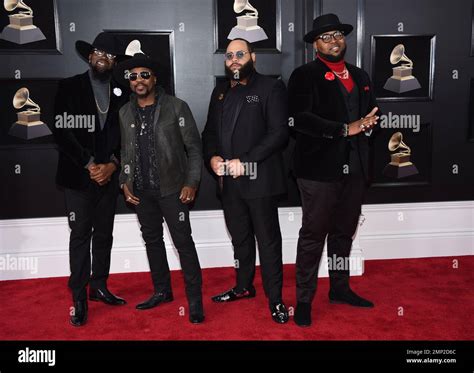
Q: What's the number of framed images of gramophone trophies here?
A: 6